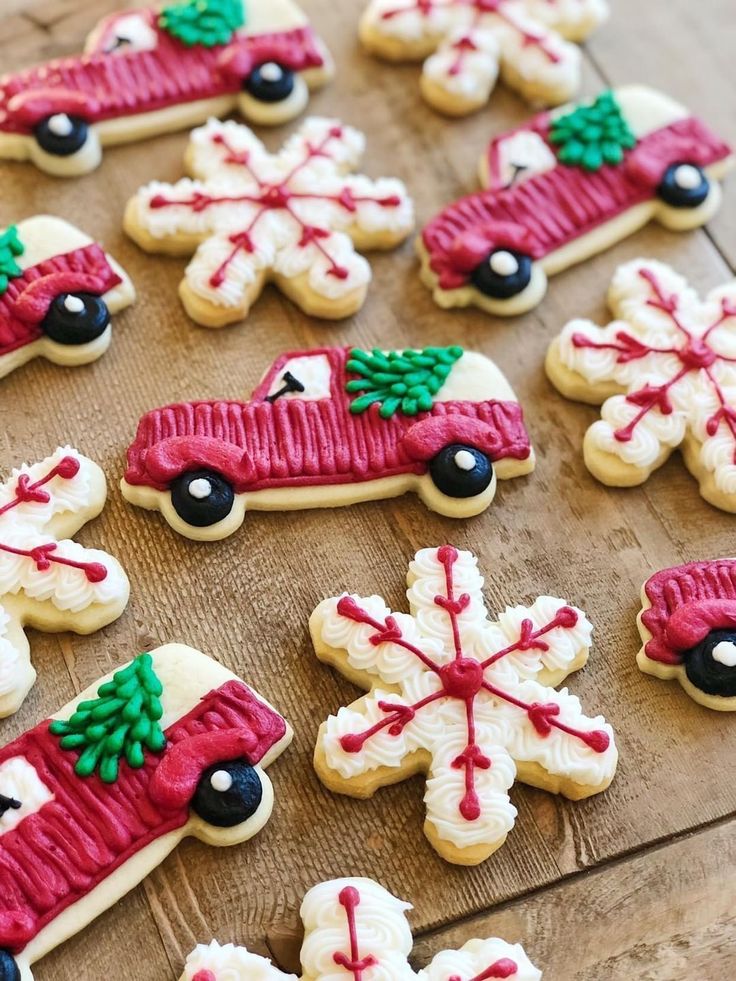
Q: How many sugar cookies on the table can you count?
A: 12